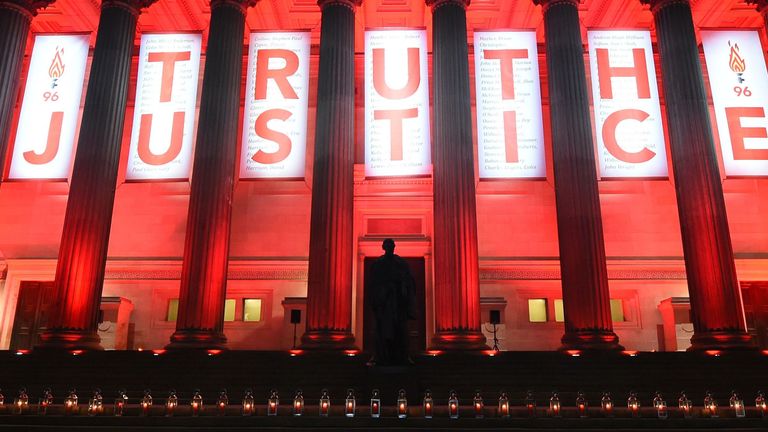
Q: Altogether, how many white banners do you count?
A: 7